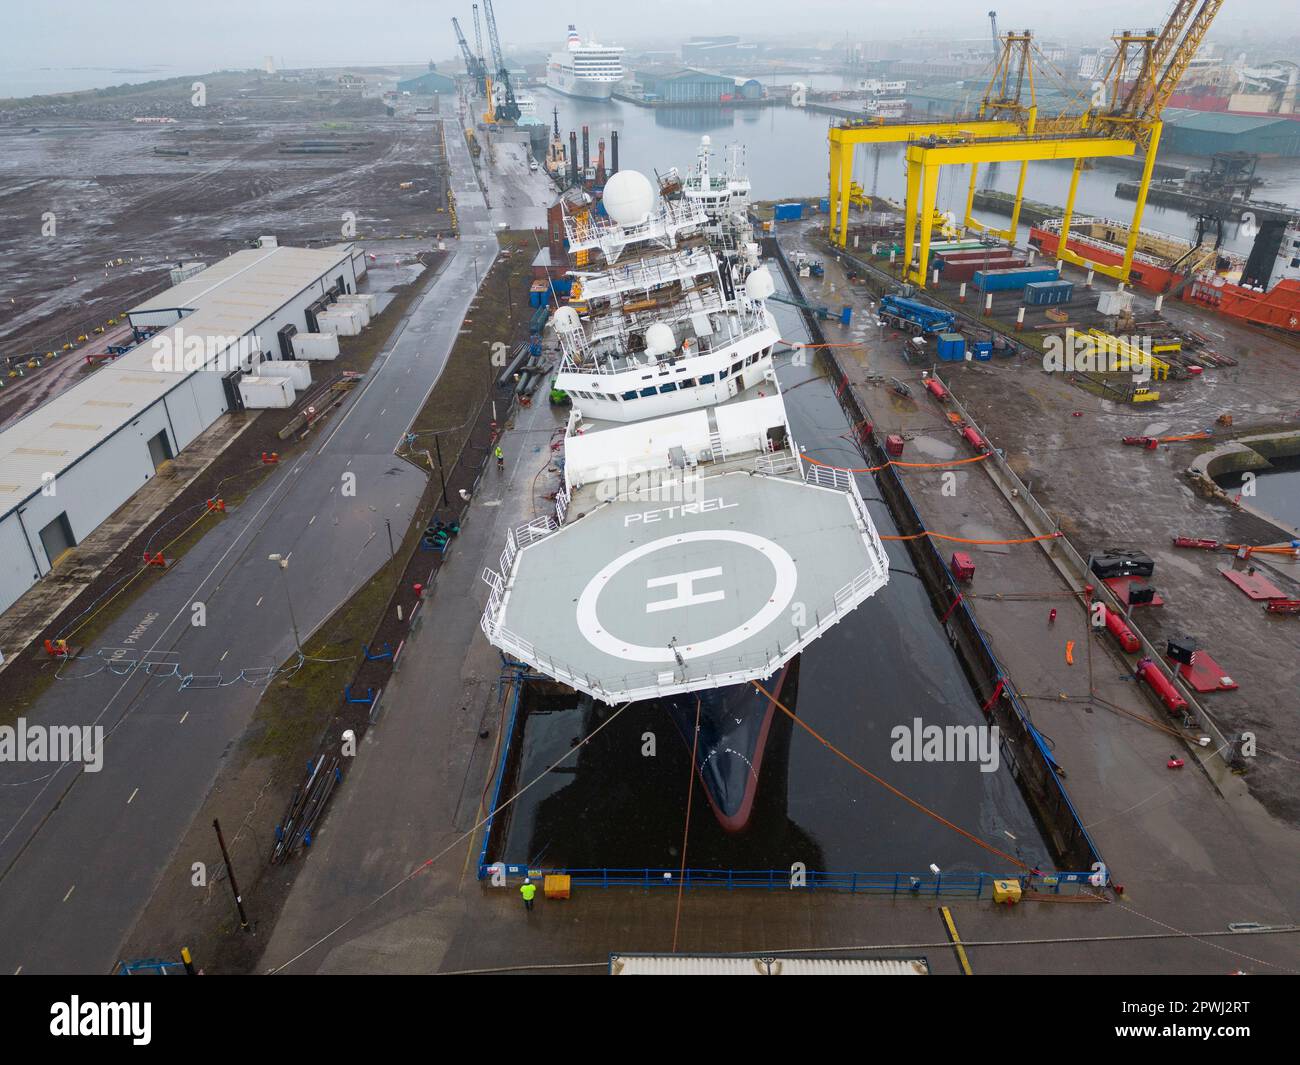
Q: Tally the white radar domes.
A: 4